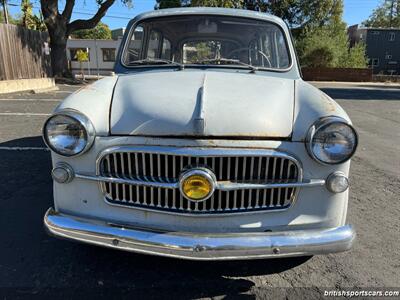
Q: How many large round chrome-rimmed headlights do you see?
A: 2